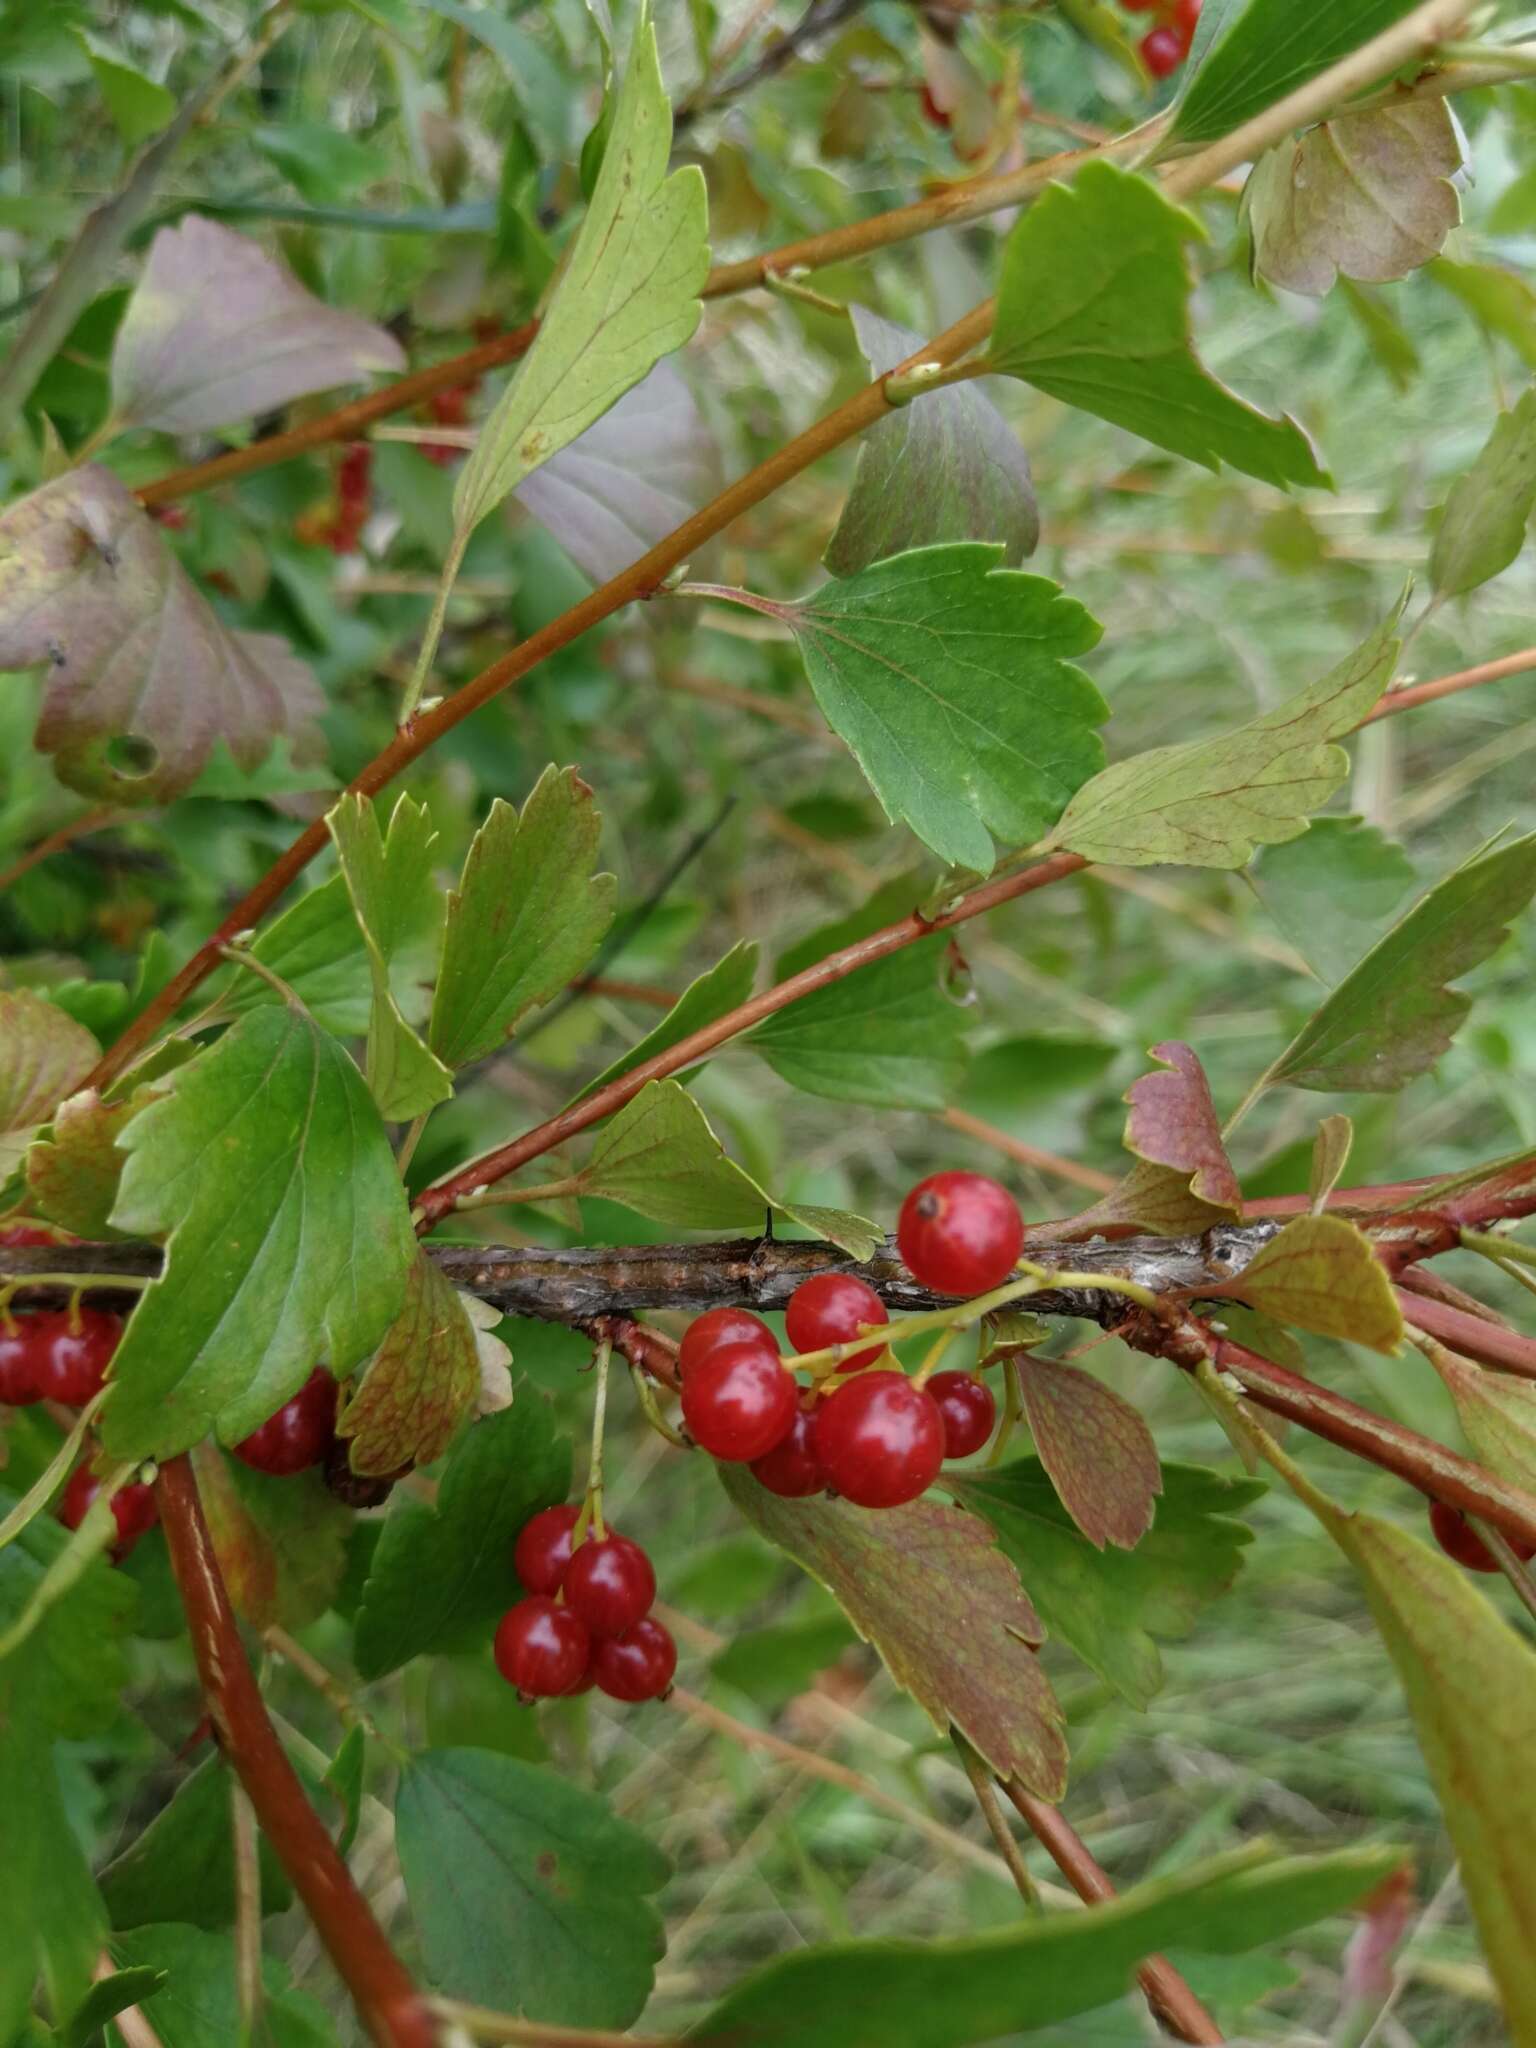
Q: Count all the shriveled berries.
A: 1